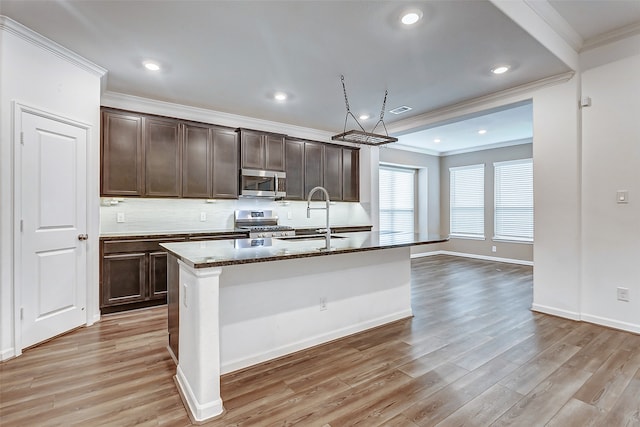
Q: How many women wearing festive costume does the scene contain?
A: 0